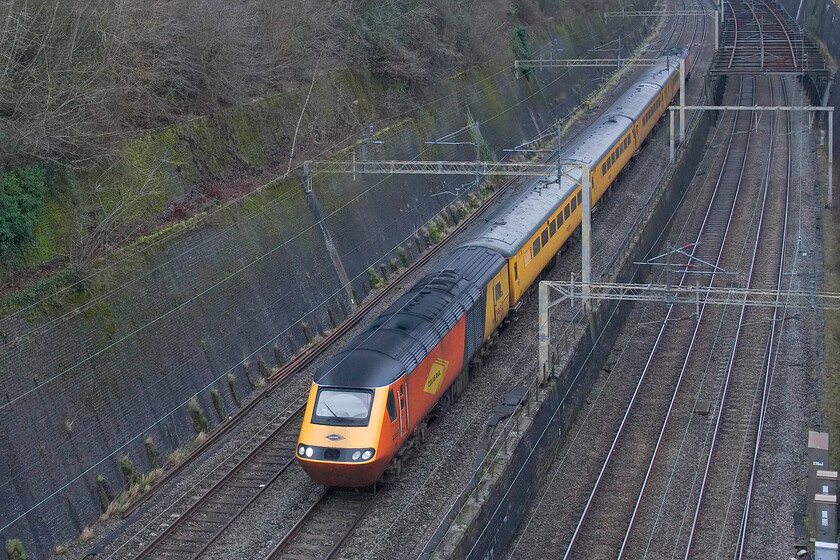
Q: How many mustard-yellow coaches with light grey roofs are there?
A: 4